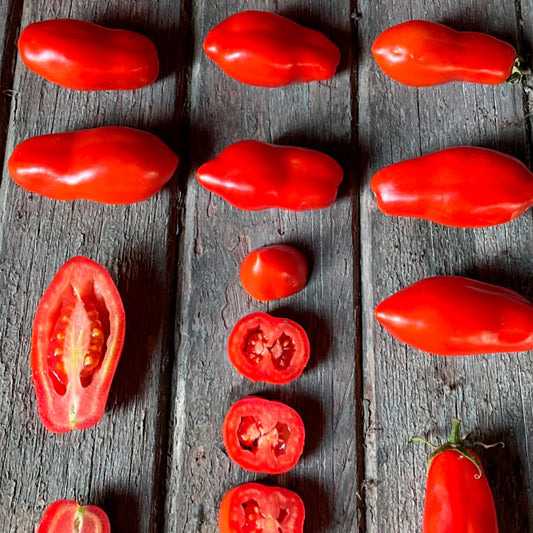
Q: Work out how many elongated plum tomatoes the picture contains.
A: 8